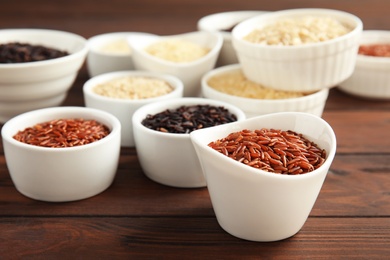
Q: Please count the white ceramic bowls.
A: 11